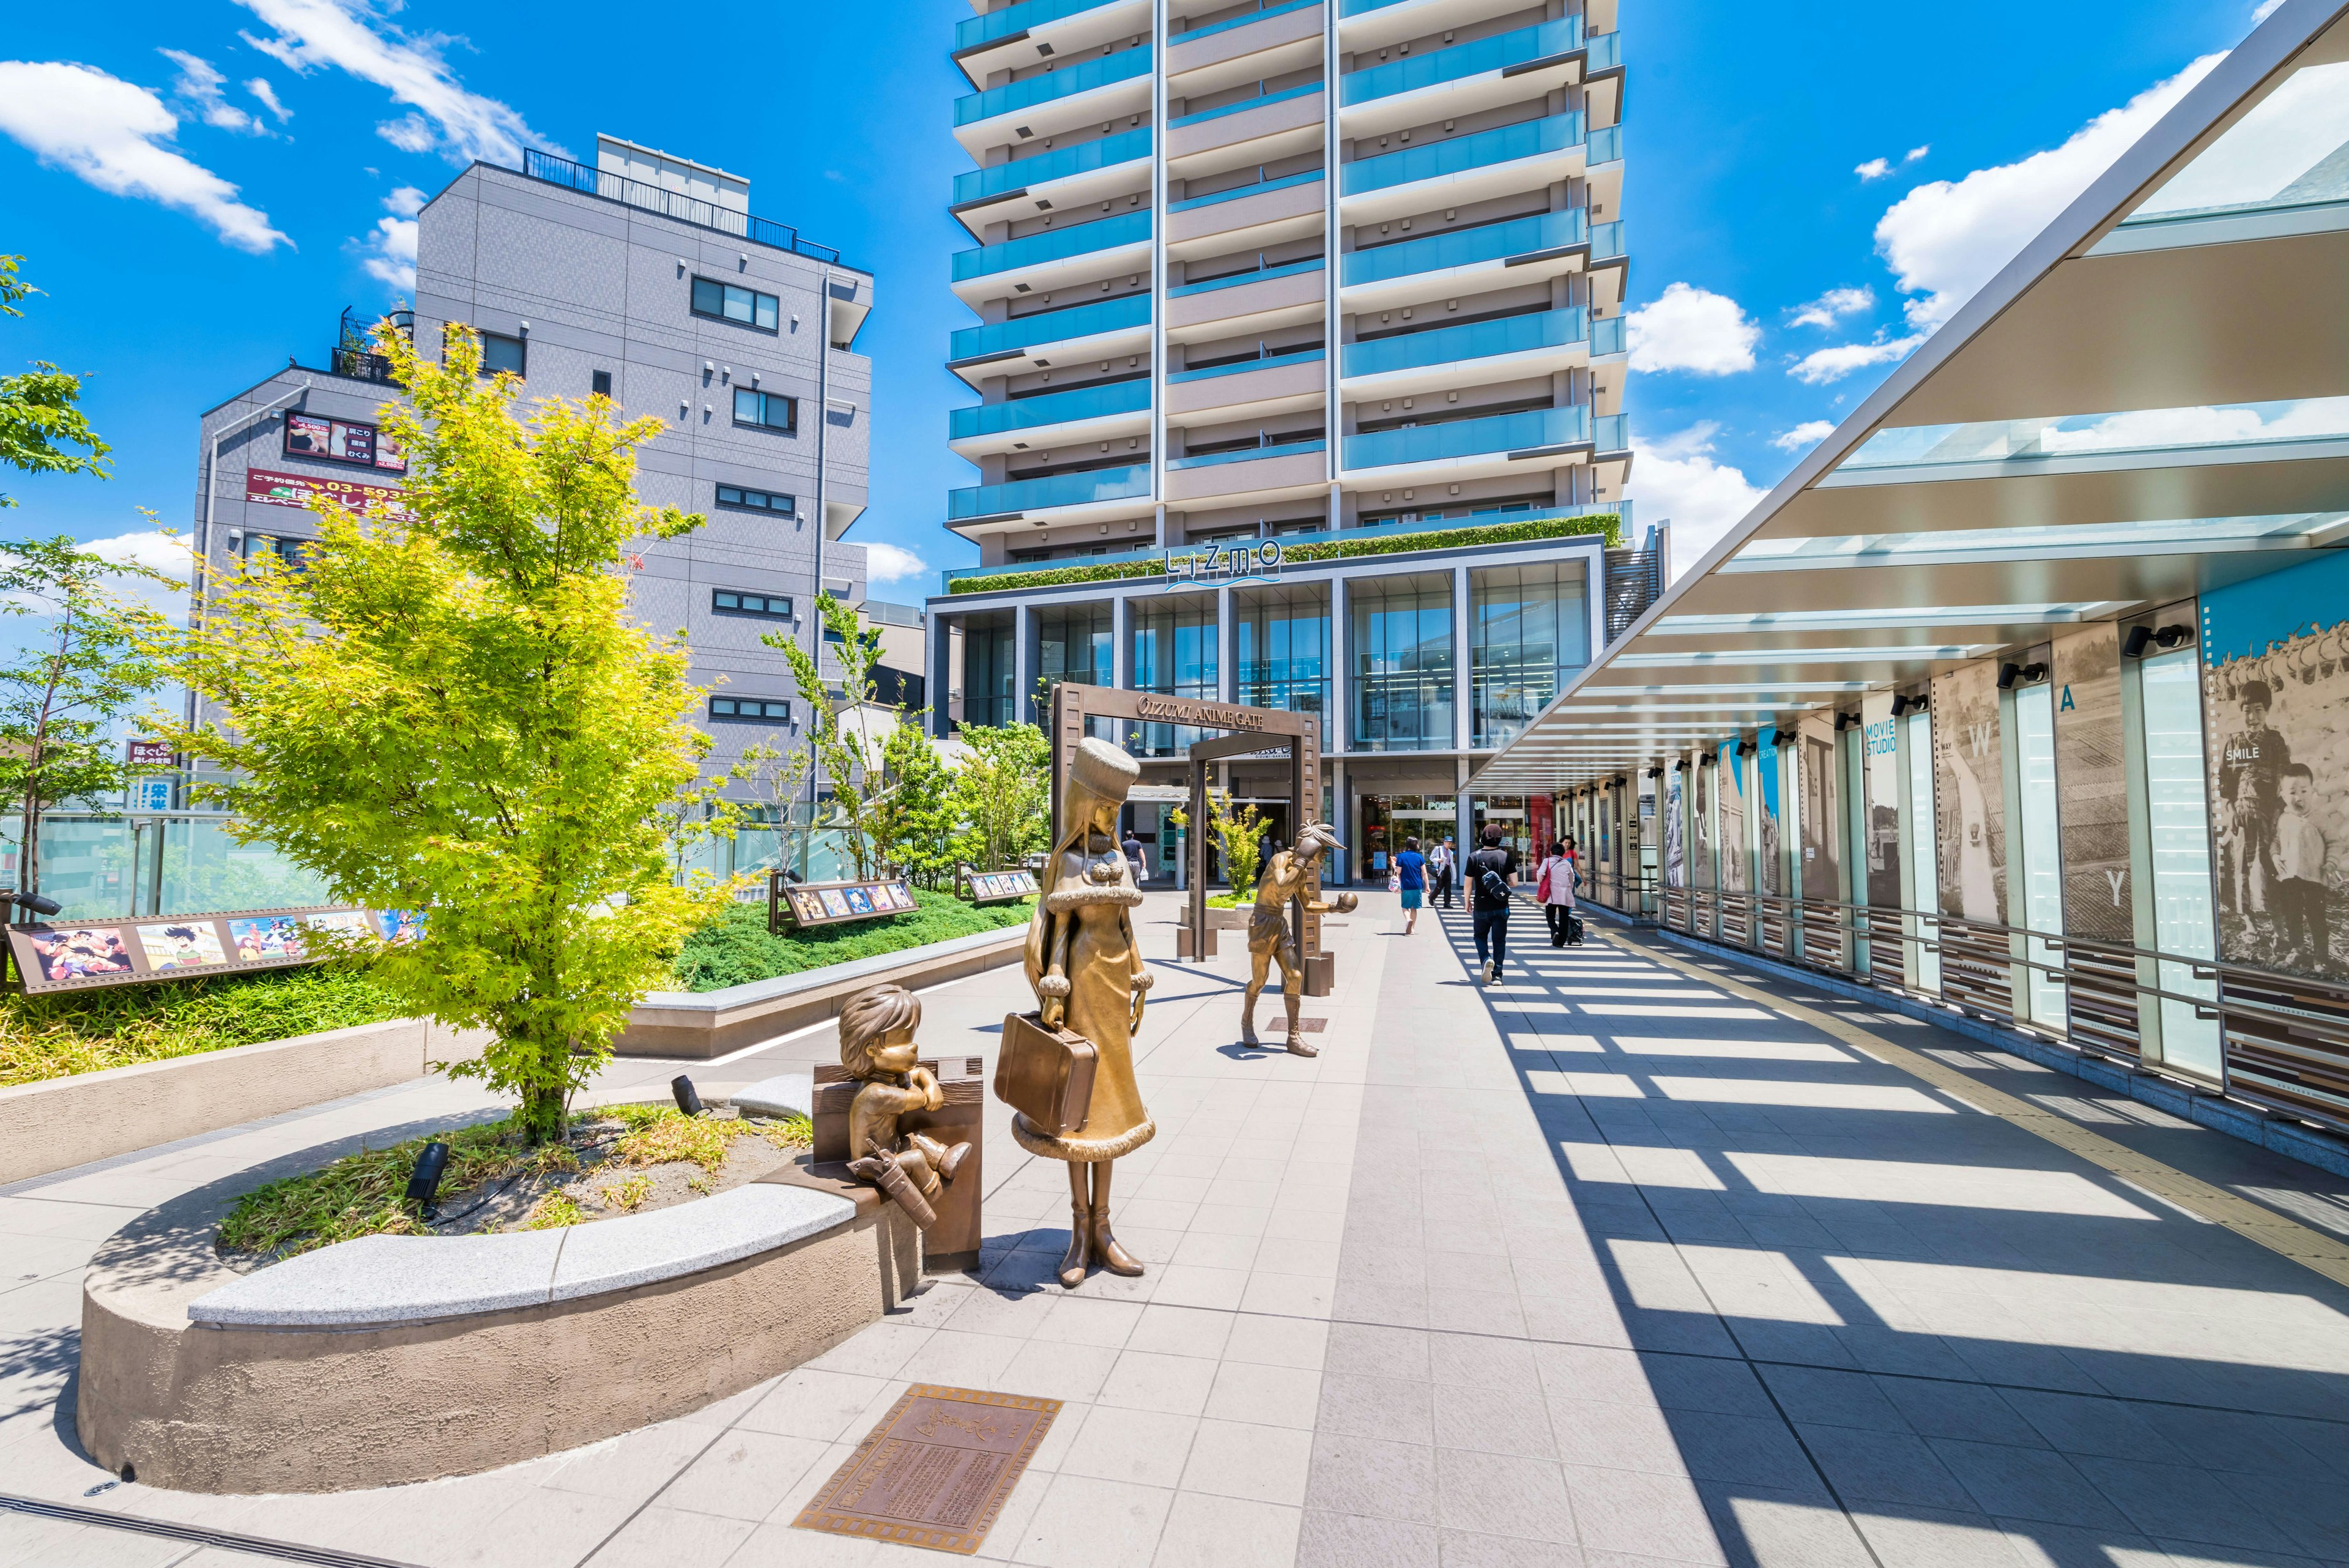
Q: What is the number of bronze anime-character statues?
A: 3